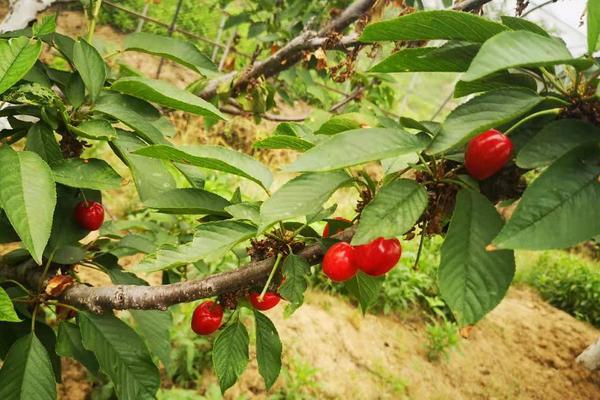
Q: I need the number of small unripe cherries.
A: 0